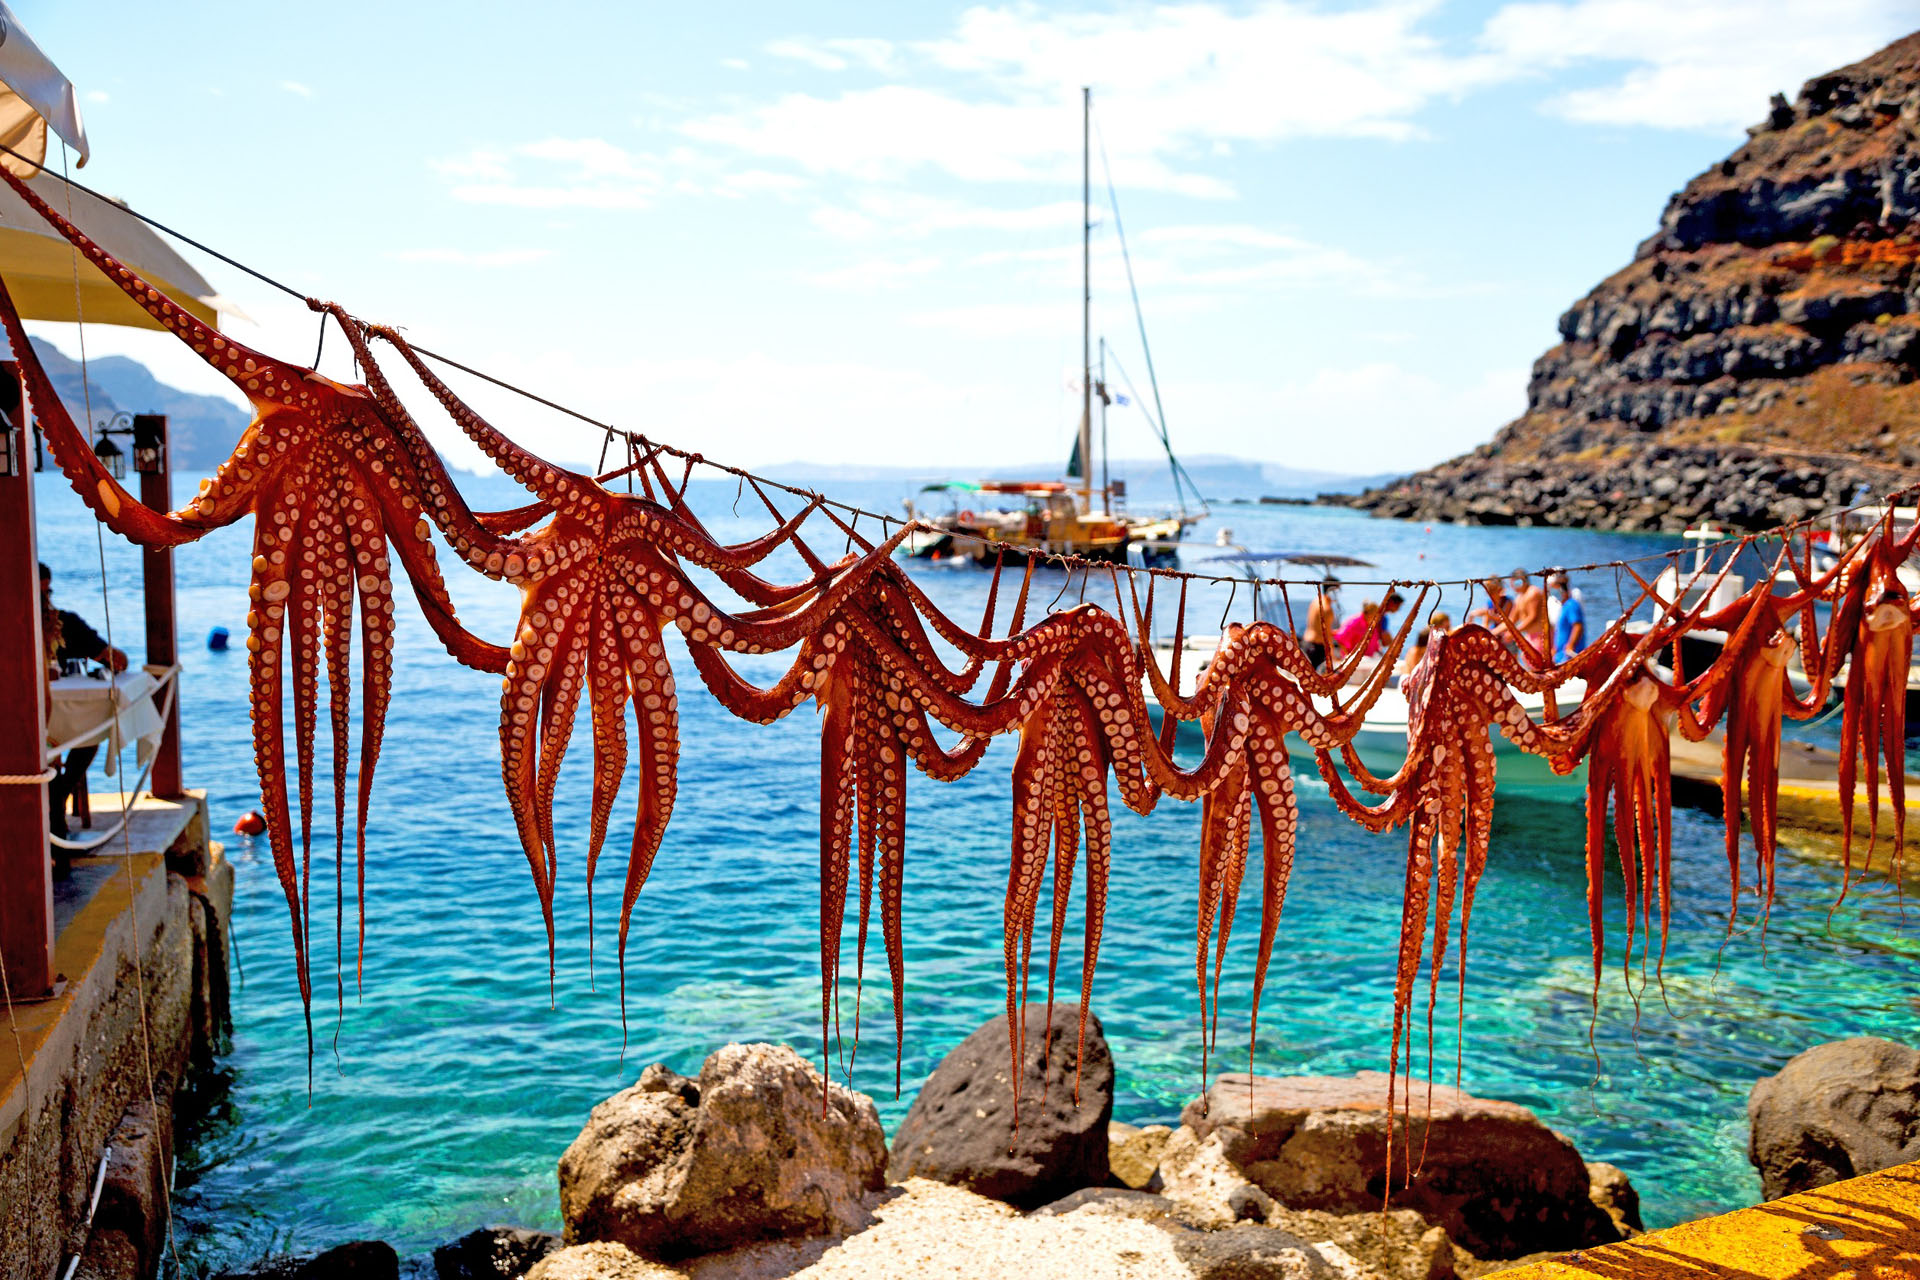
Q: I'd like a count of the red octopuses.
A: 9